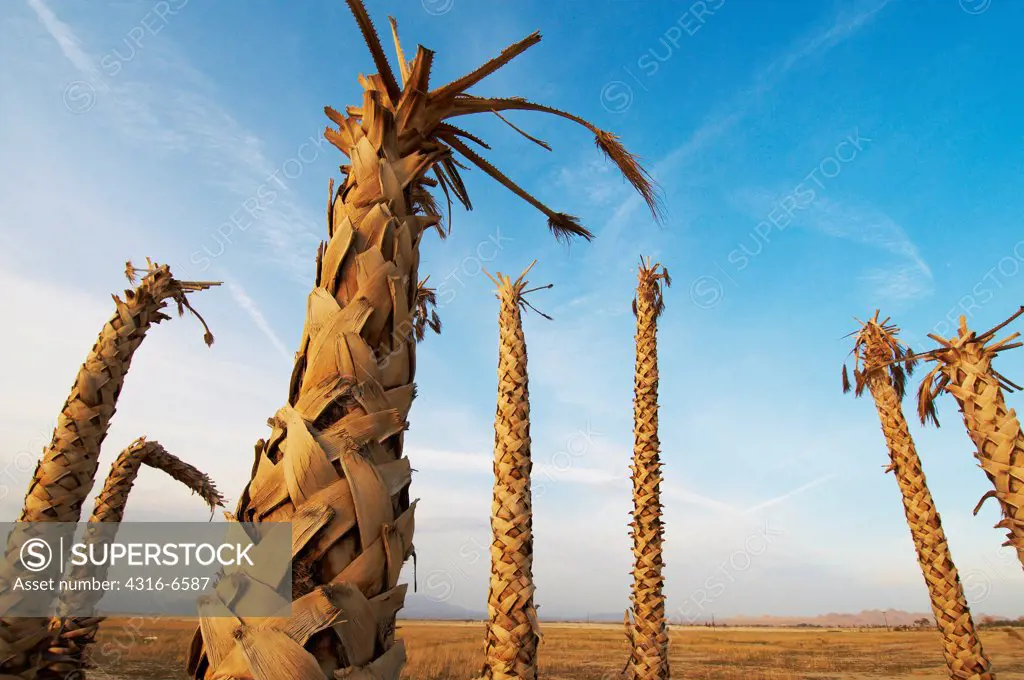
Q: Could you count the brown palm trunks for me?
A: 7